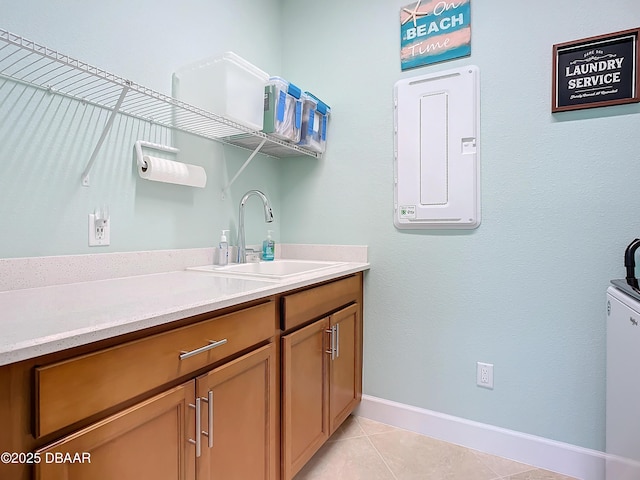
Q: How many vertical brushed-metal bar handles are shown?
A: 4